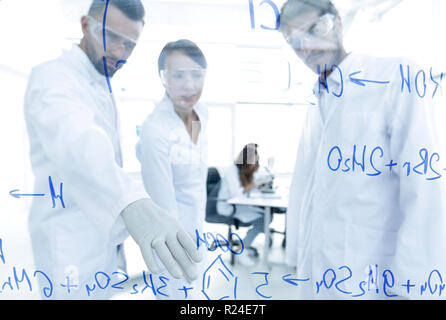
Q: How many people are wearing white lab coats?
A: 4